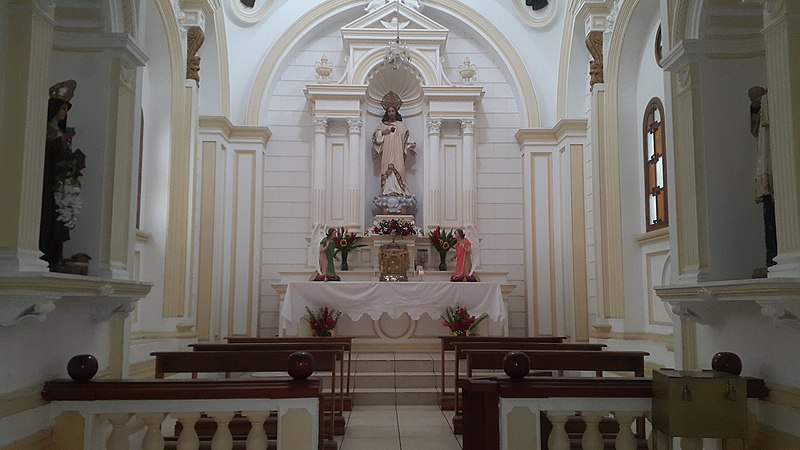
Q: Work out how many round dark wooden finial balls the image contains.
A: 4